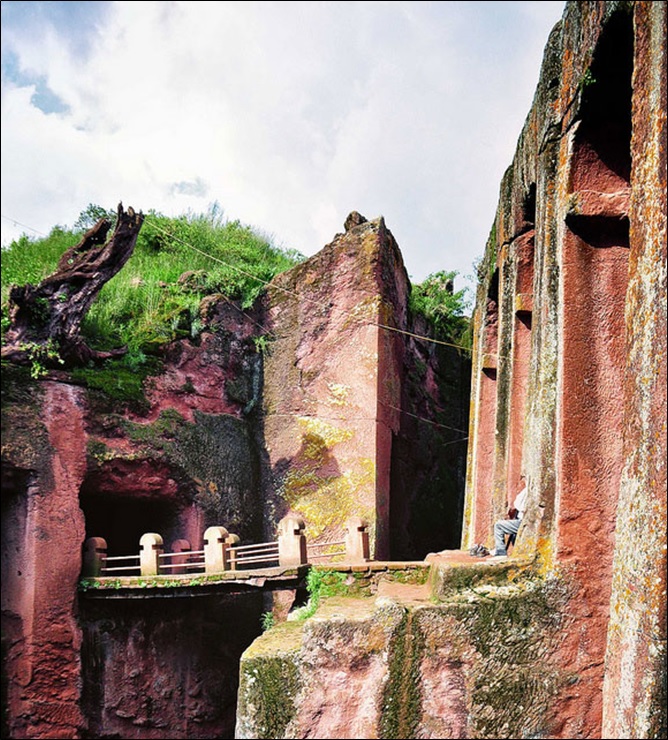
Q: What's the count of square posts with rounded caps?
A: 7